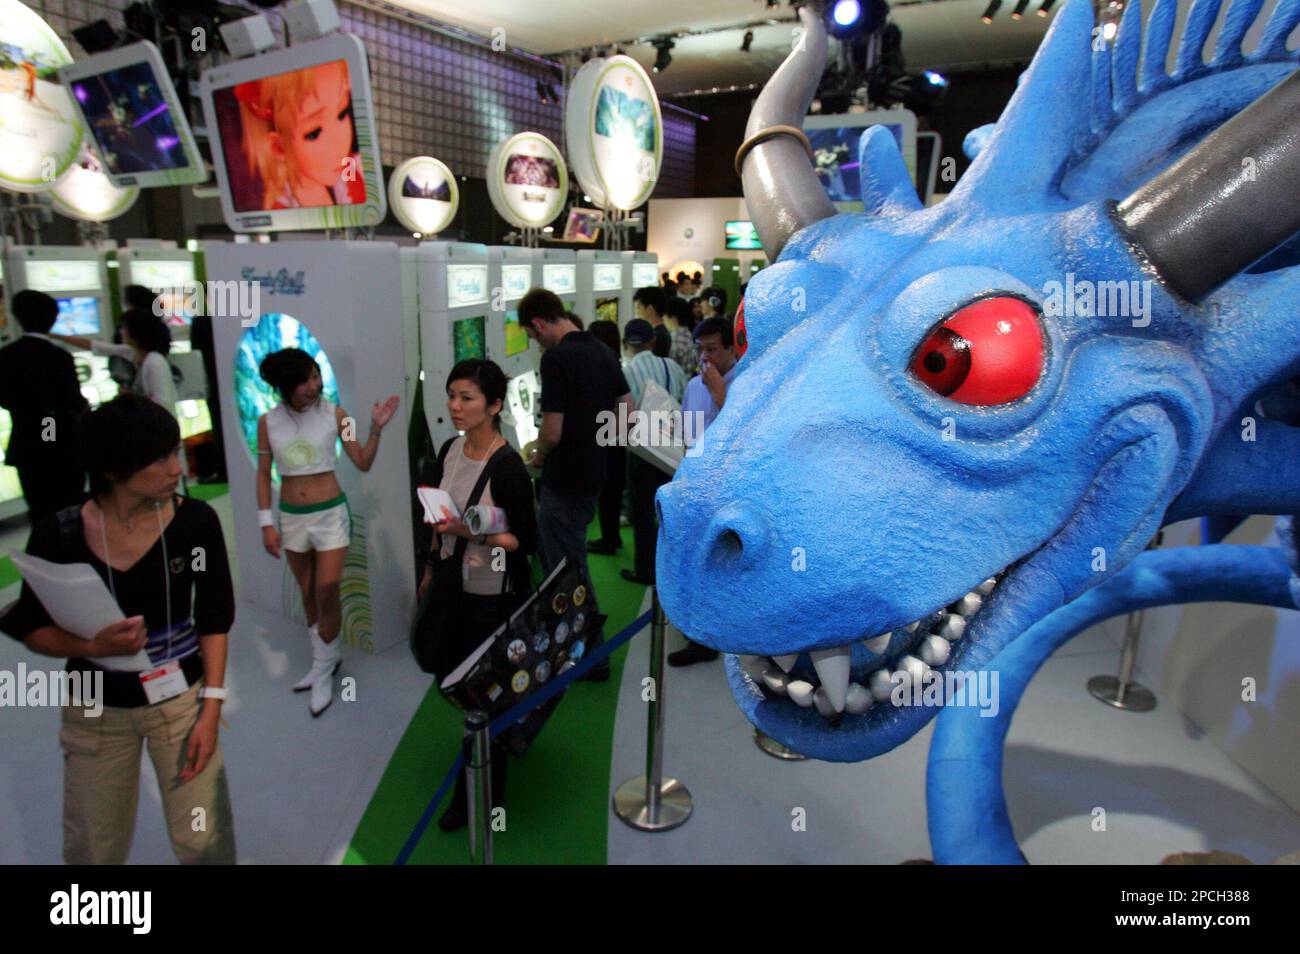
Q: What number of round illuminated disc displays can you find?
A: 5